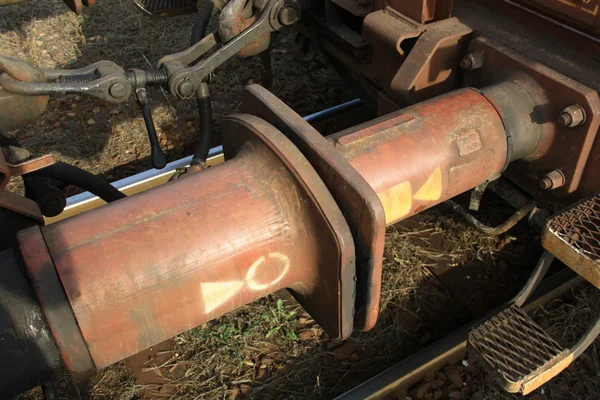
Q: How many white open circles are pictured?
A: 1